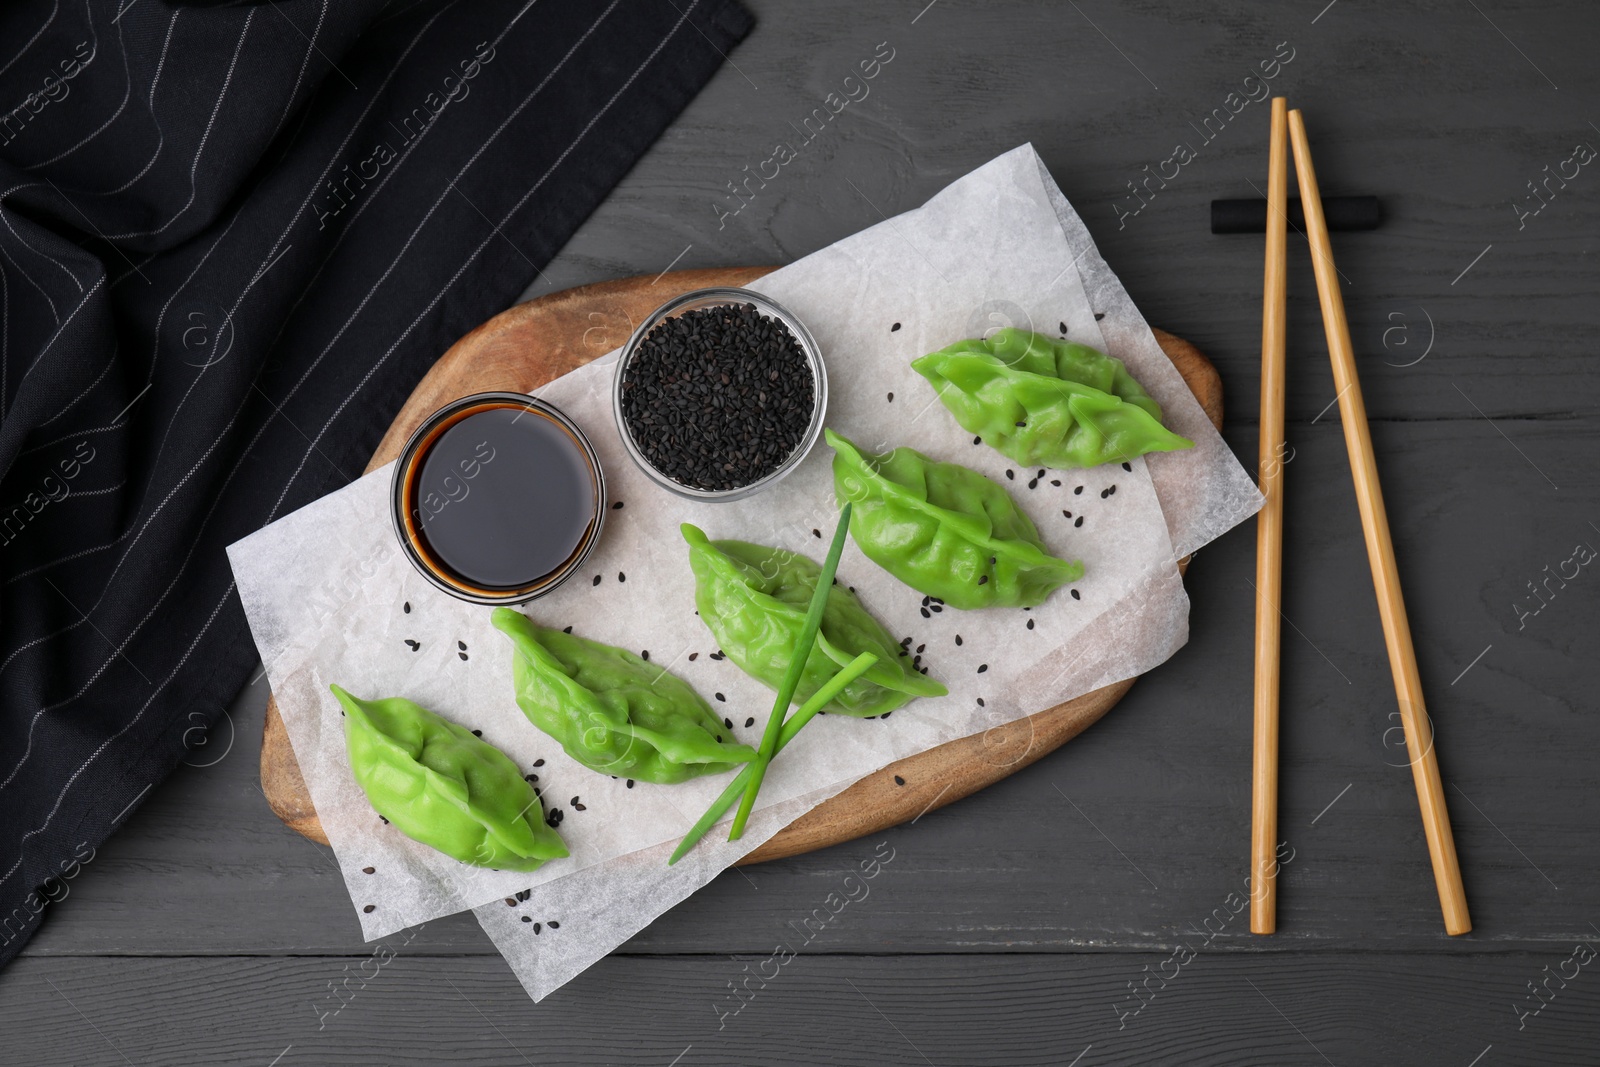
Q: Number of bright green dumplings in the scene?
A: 5